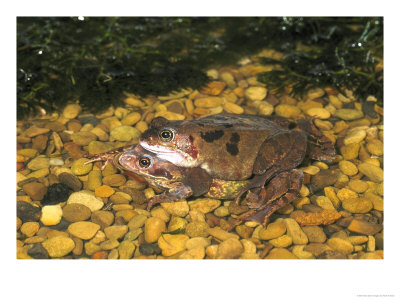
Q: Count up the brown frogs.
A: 2